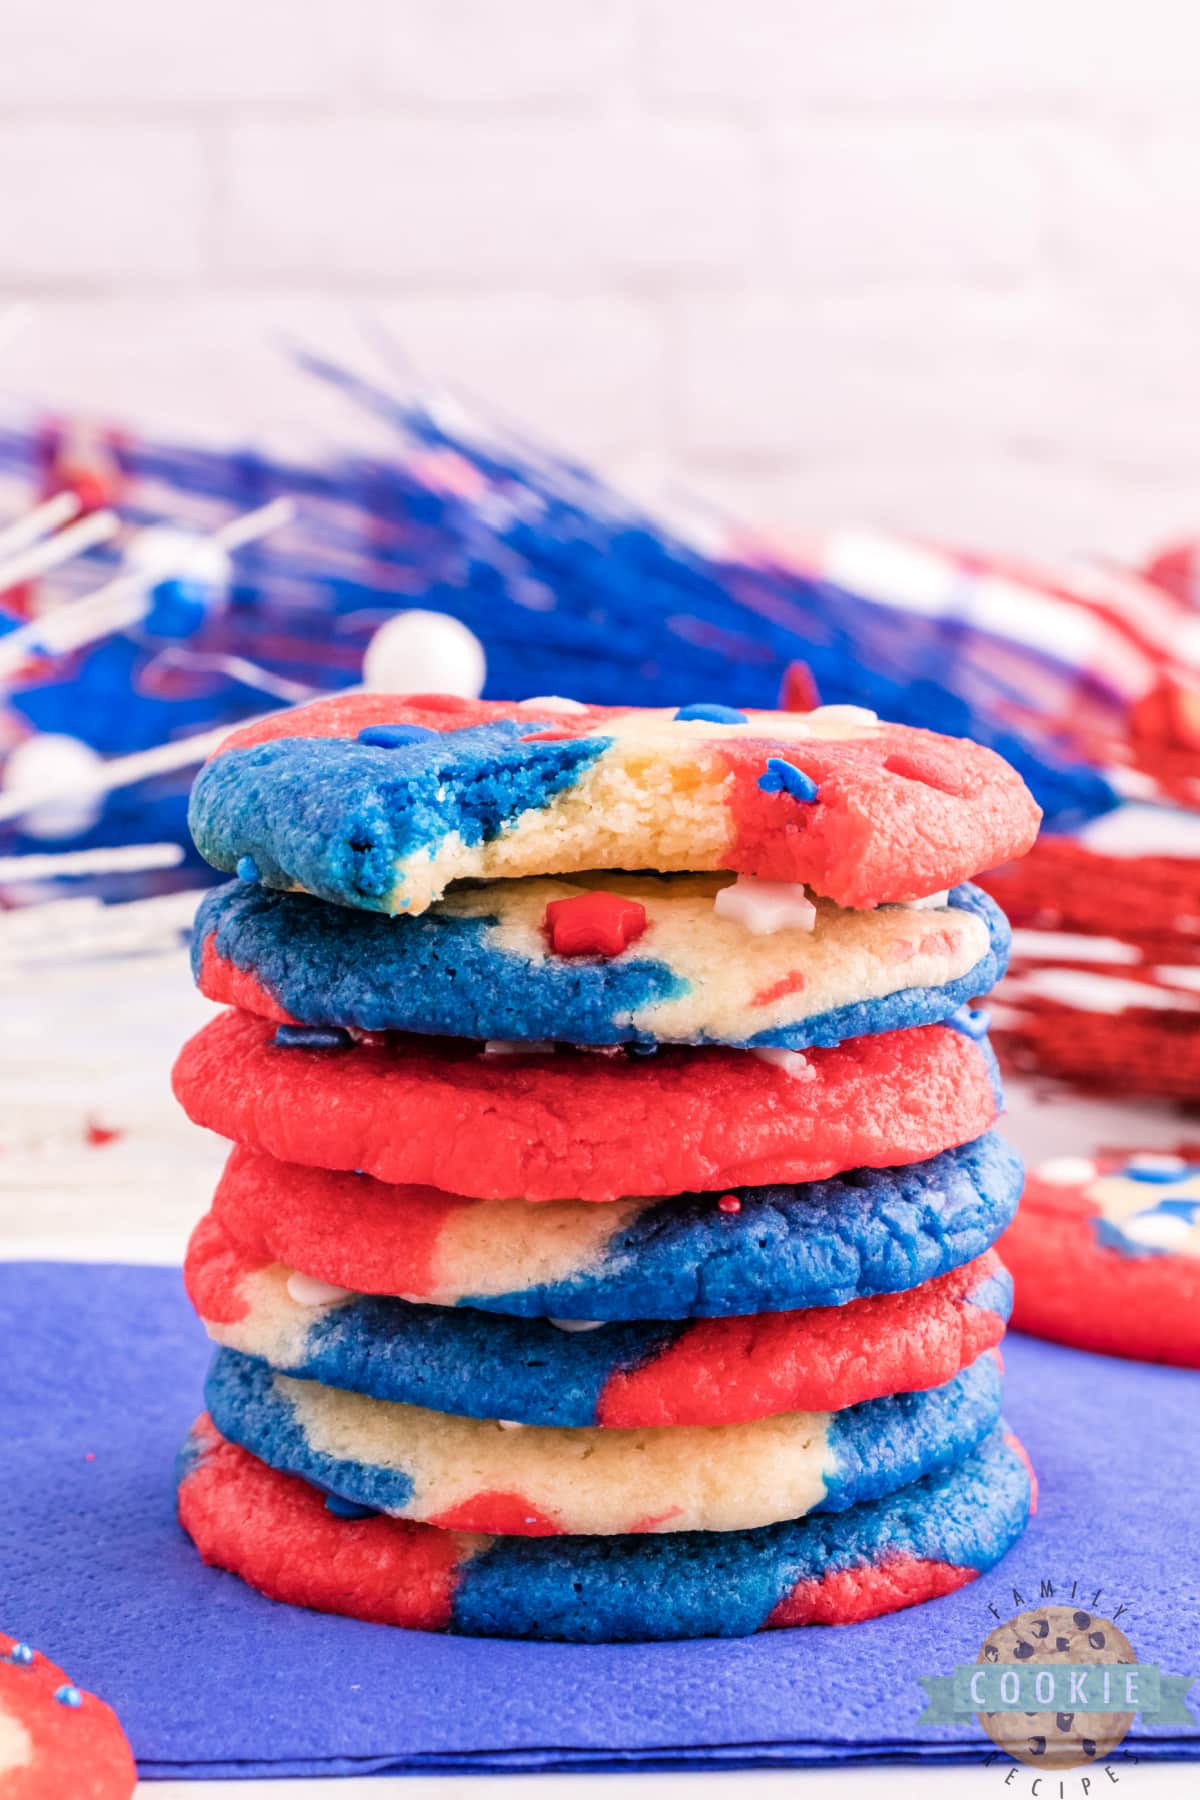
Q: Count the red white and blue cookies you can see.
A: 9